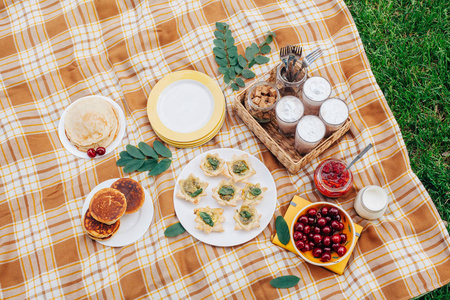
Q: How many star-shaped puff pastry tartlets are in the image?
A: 7